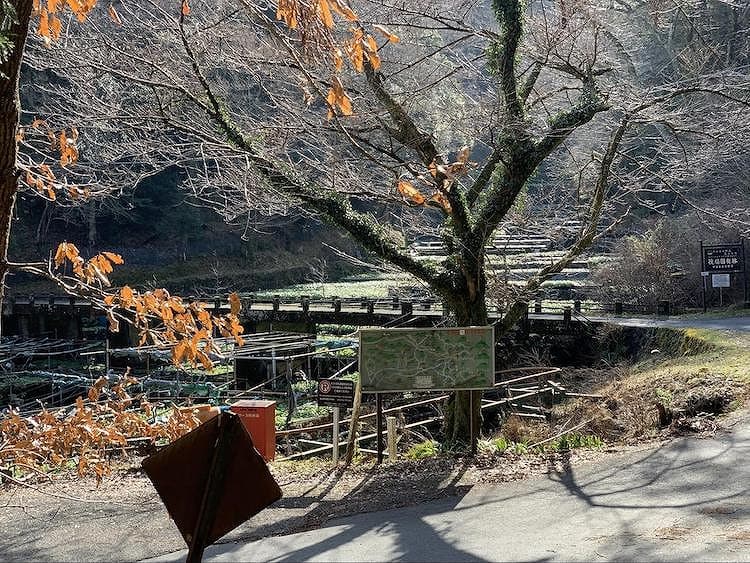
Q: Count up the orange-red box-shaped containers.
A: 1